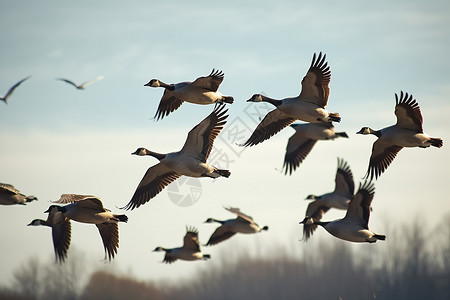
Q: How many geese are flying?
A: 12